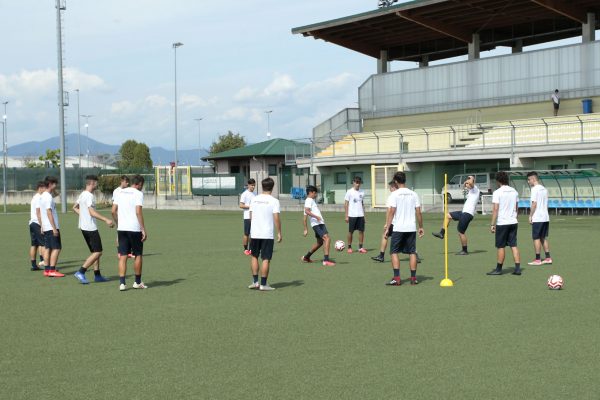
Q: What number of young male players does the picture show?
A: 14